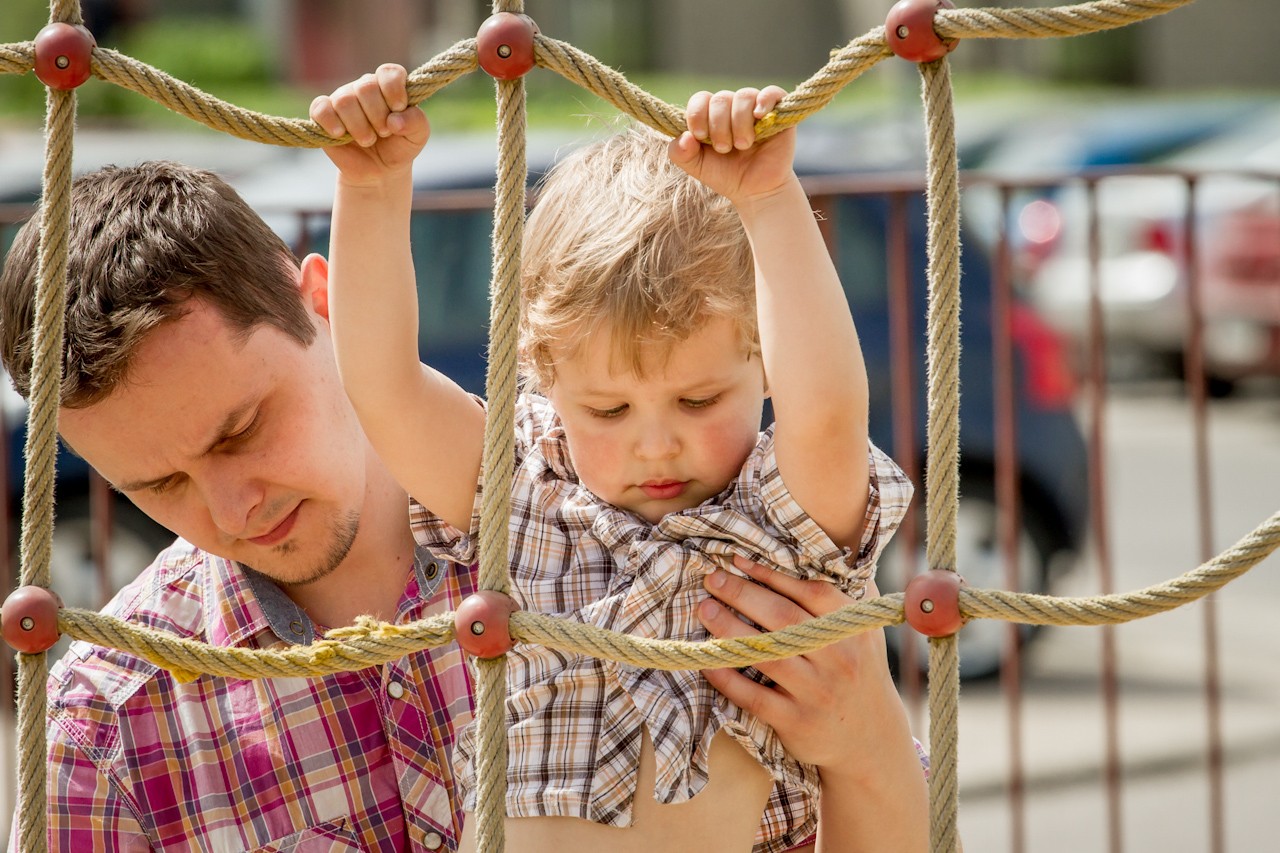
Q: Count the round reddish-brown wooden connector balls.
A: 6